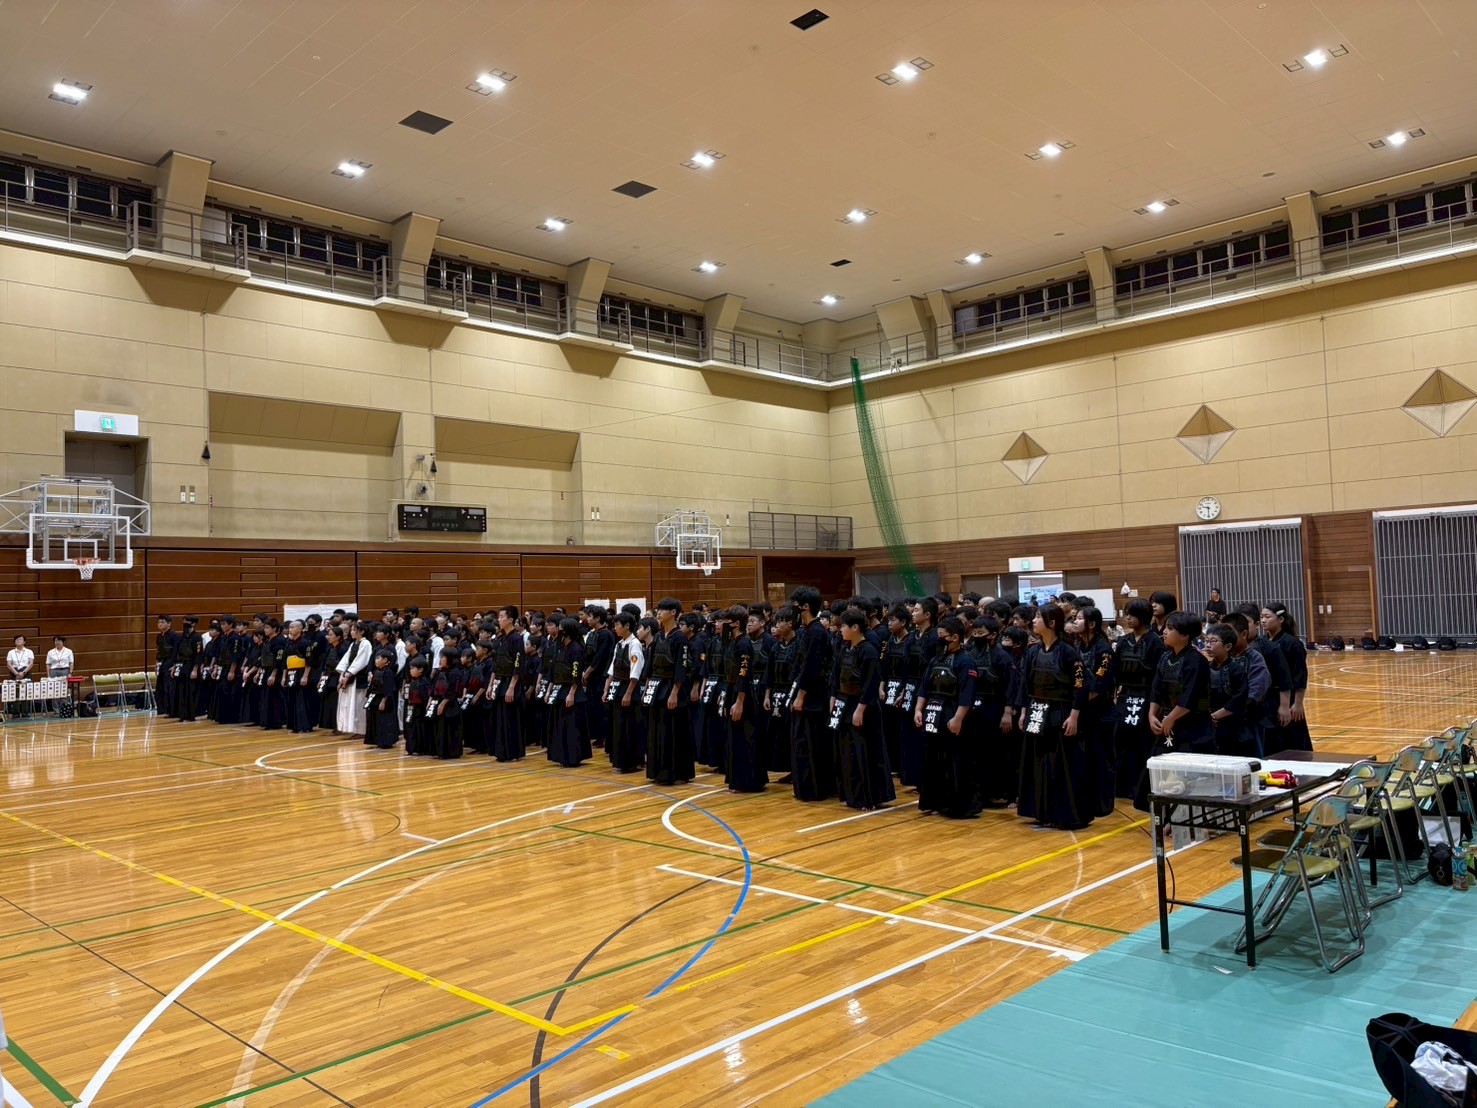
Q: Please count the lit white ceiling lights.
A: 14